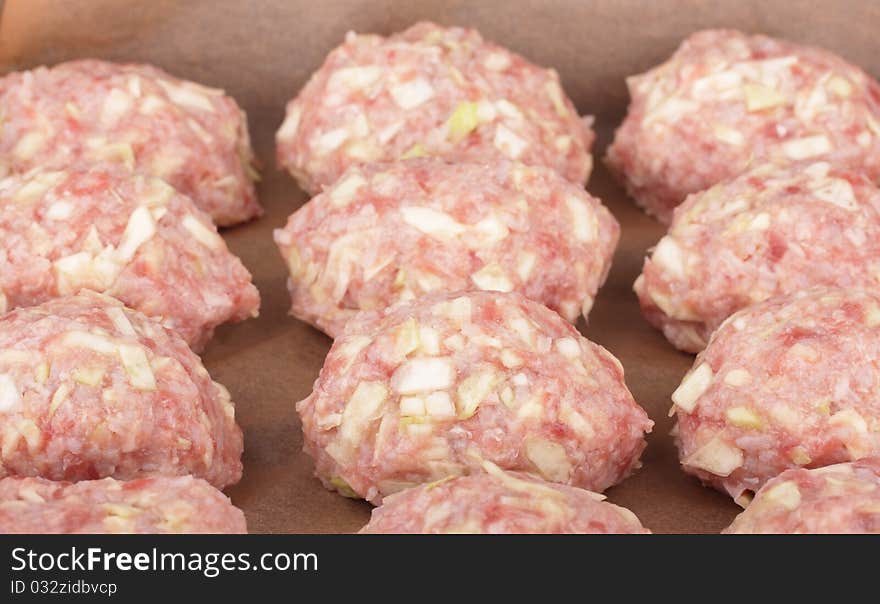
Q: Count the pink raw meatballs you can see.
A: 12